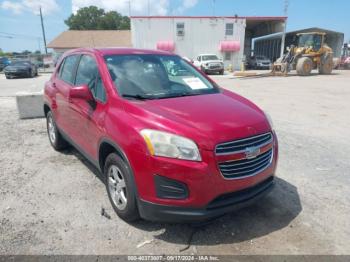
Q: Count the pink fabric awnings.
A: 2